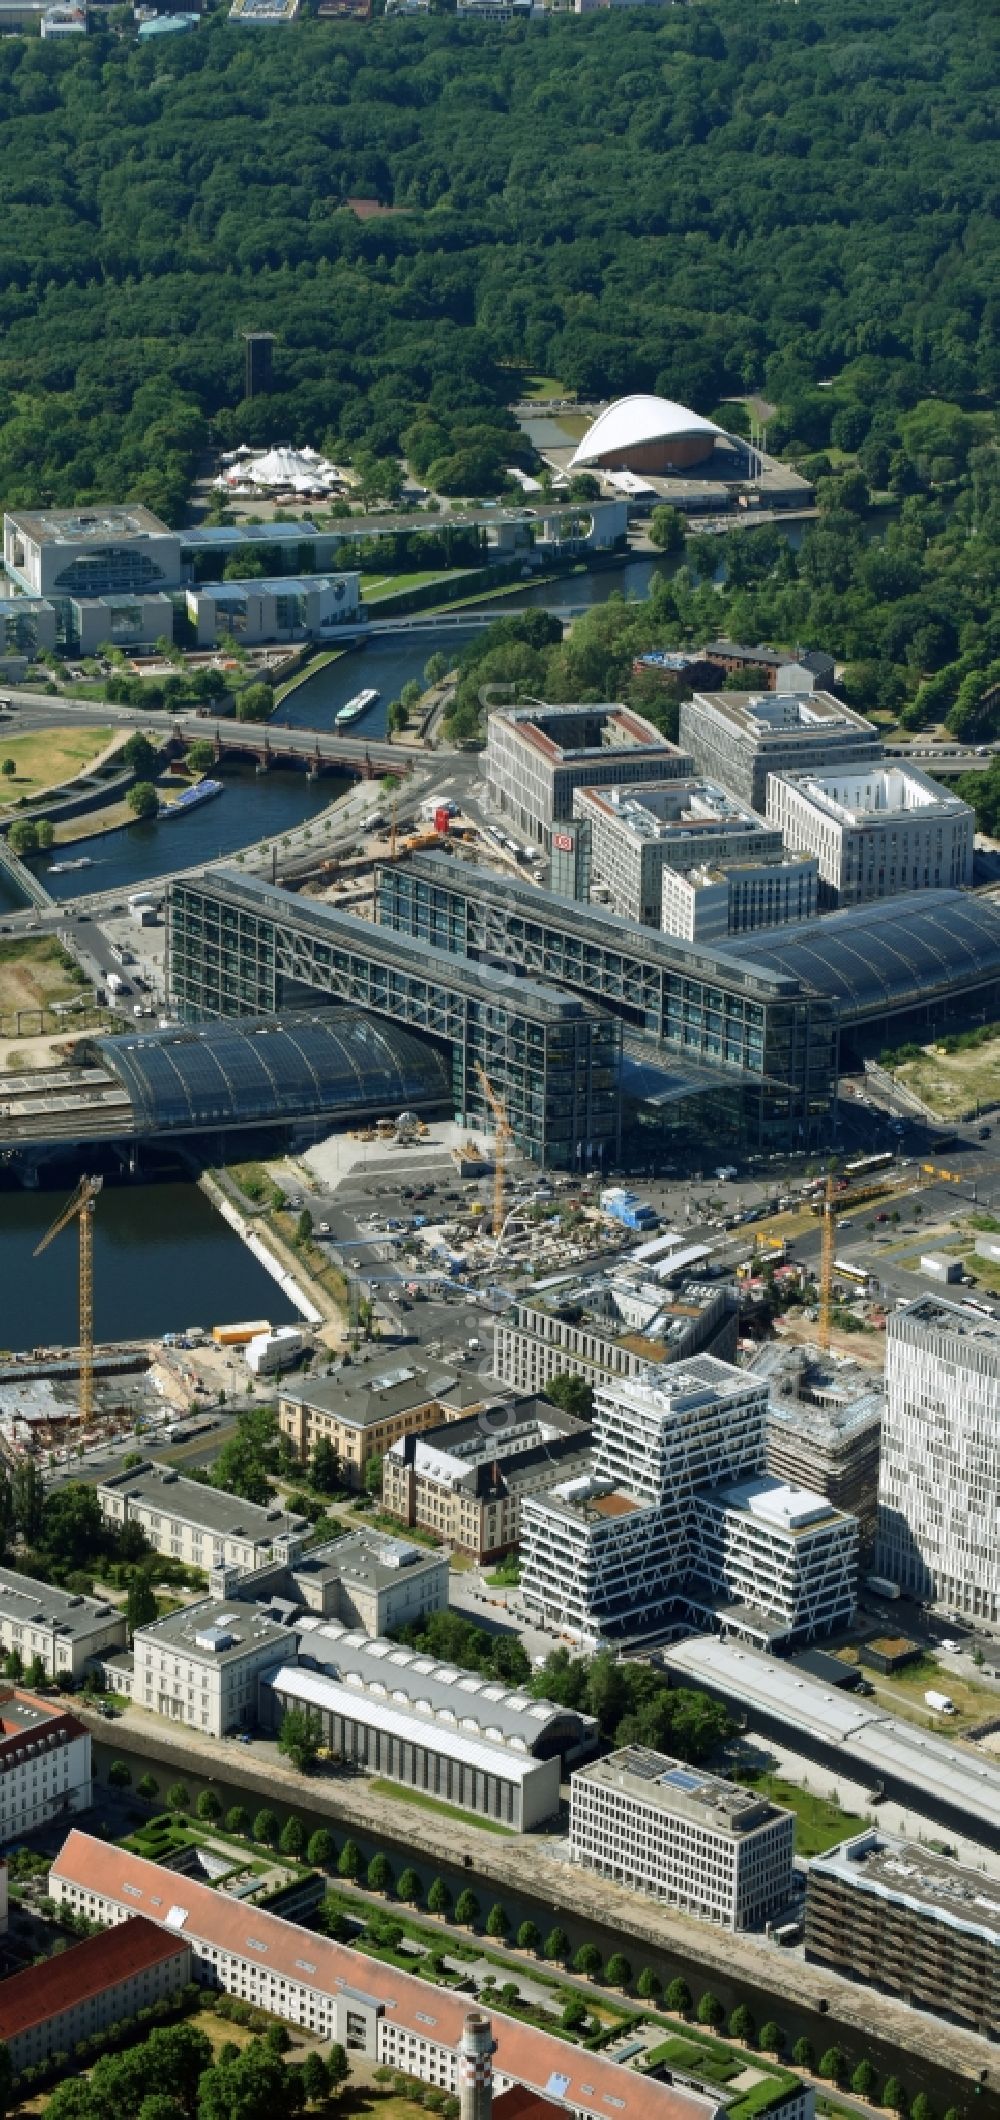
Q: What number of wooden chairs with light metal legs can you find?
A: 0